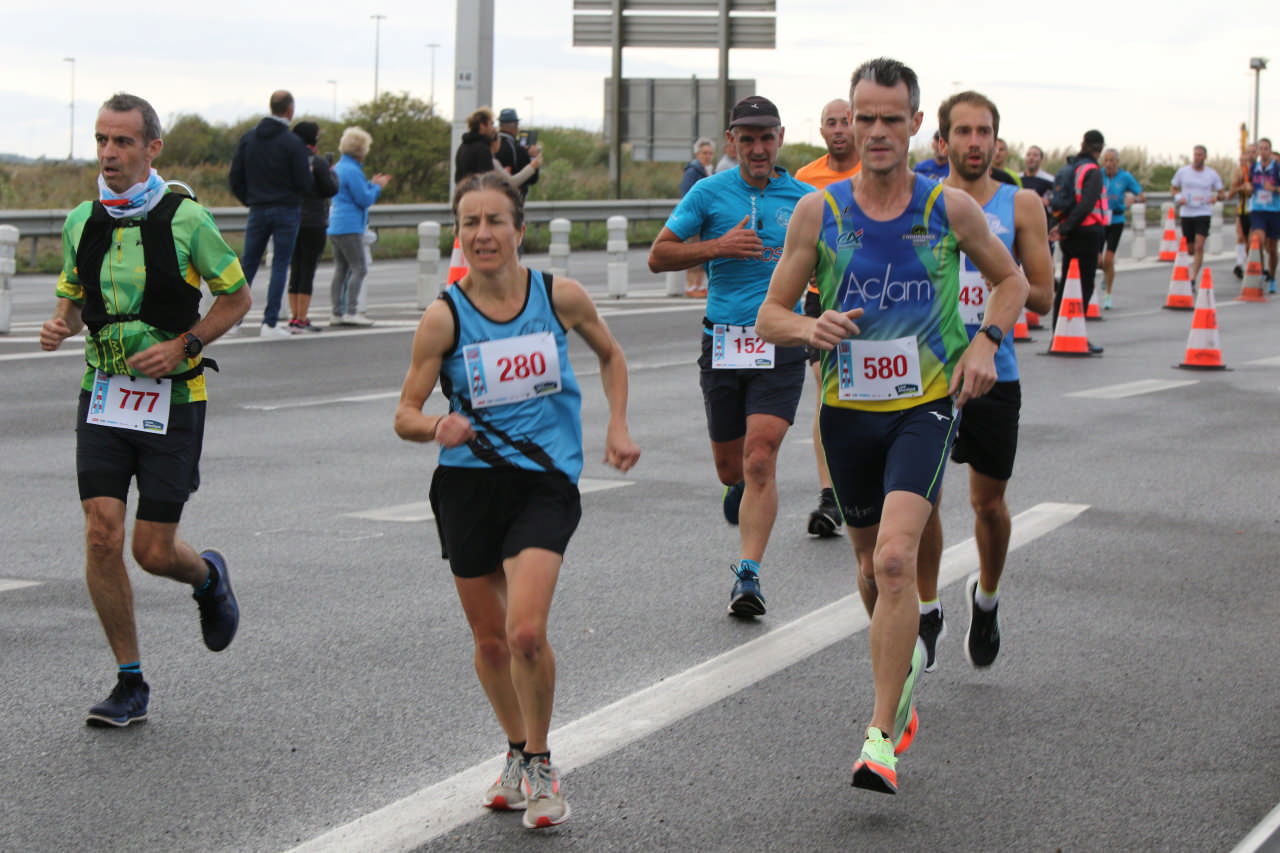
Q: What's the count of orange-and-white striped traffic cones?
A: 9